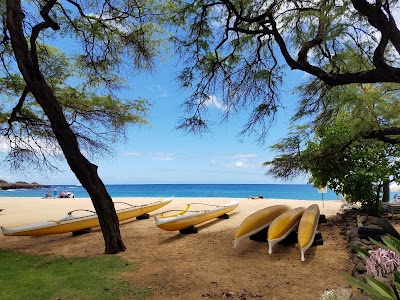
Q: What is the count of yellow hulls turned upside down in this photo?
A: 3